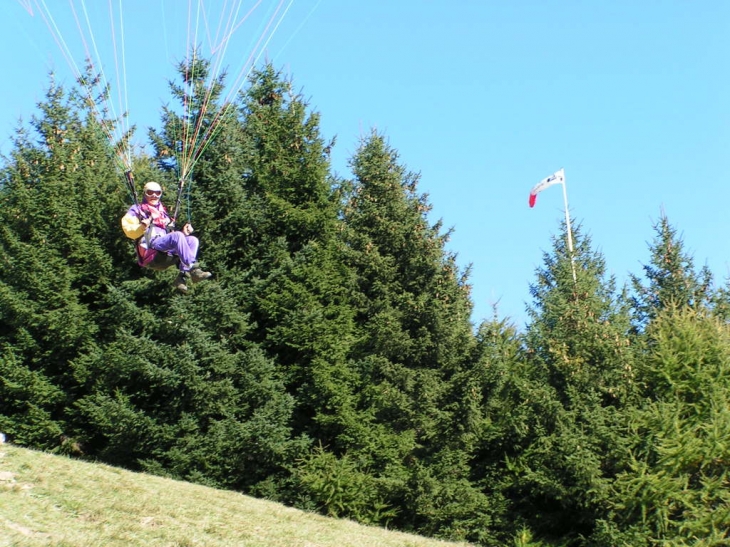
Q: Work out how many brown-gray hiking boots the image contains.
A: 2